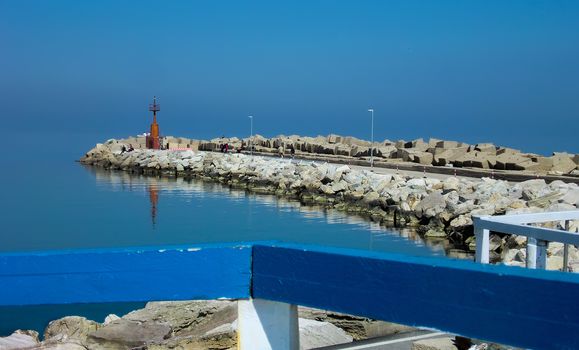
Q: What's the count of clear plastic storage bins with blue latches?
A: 0